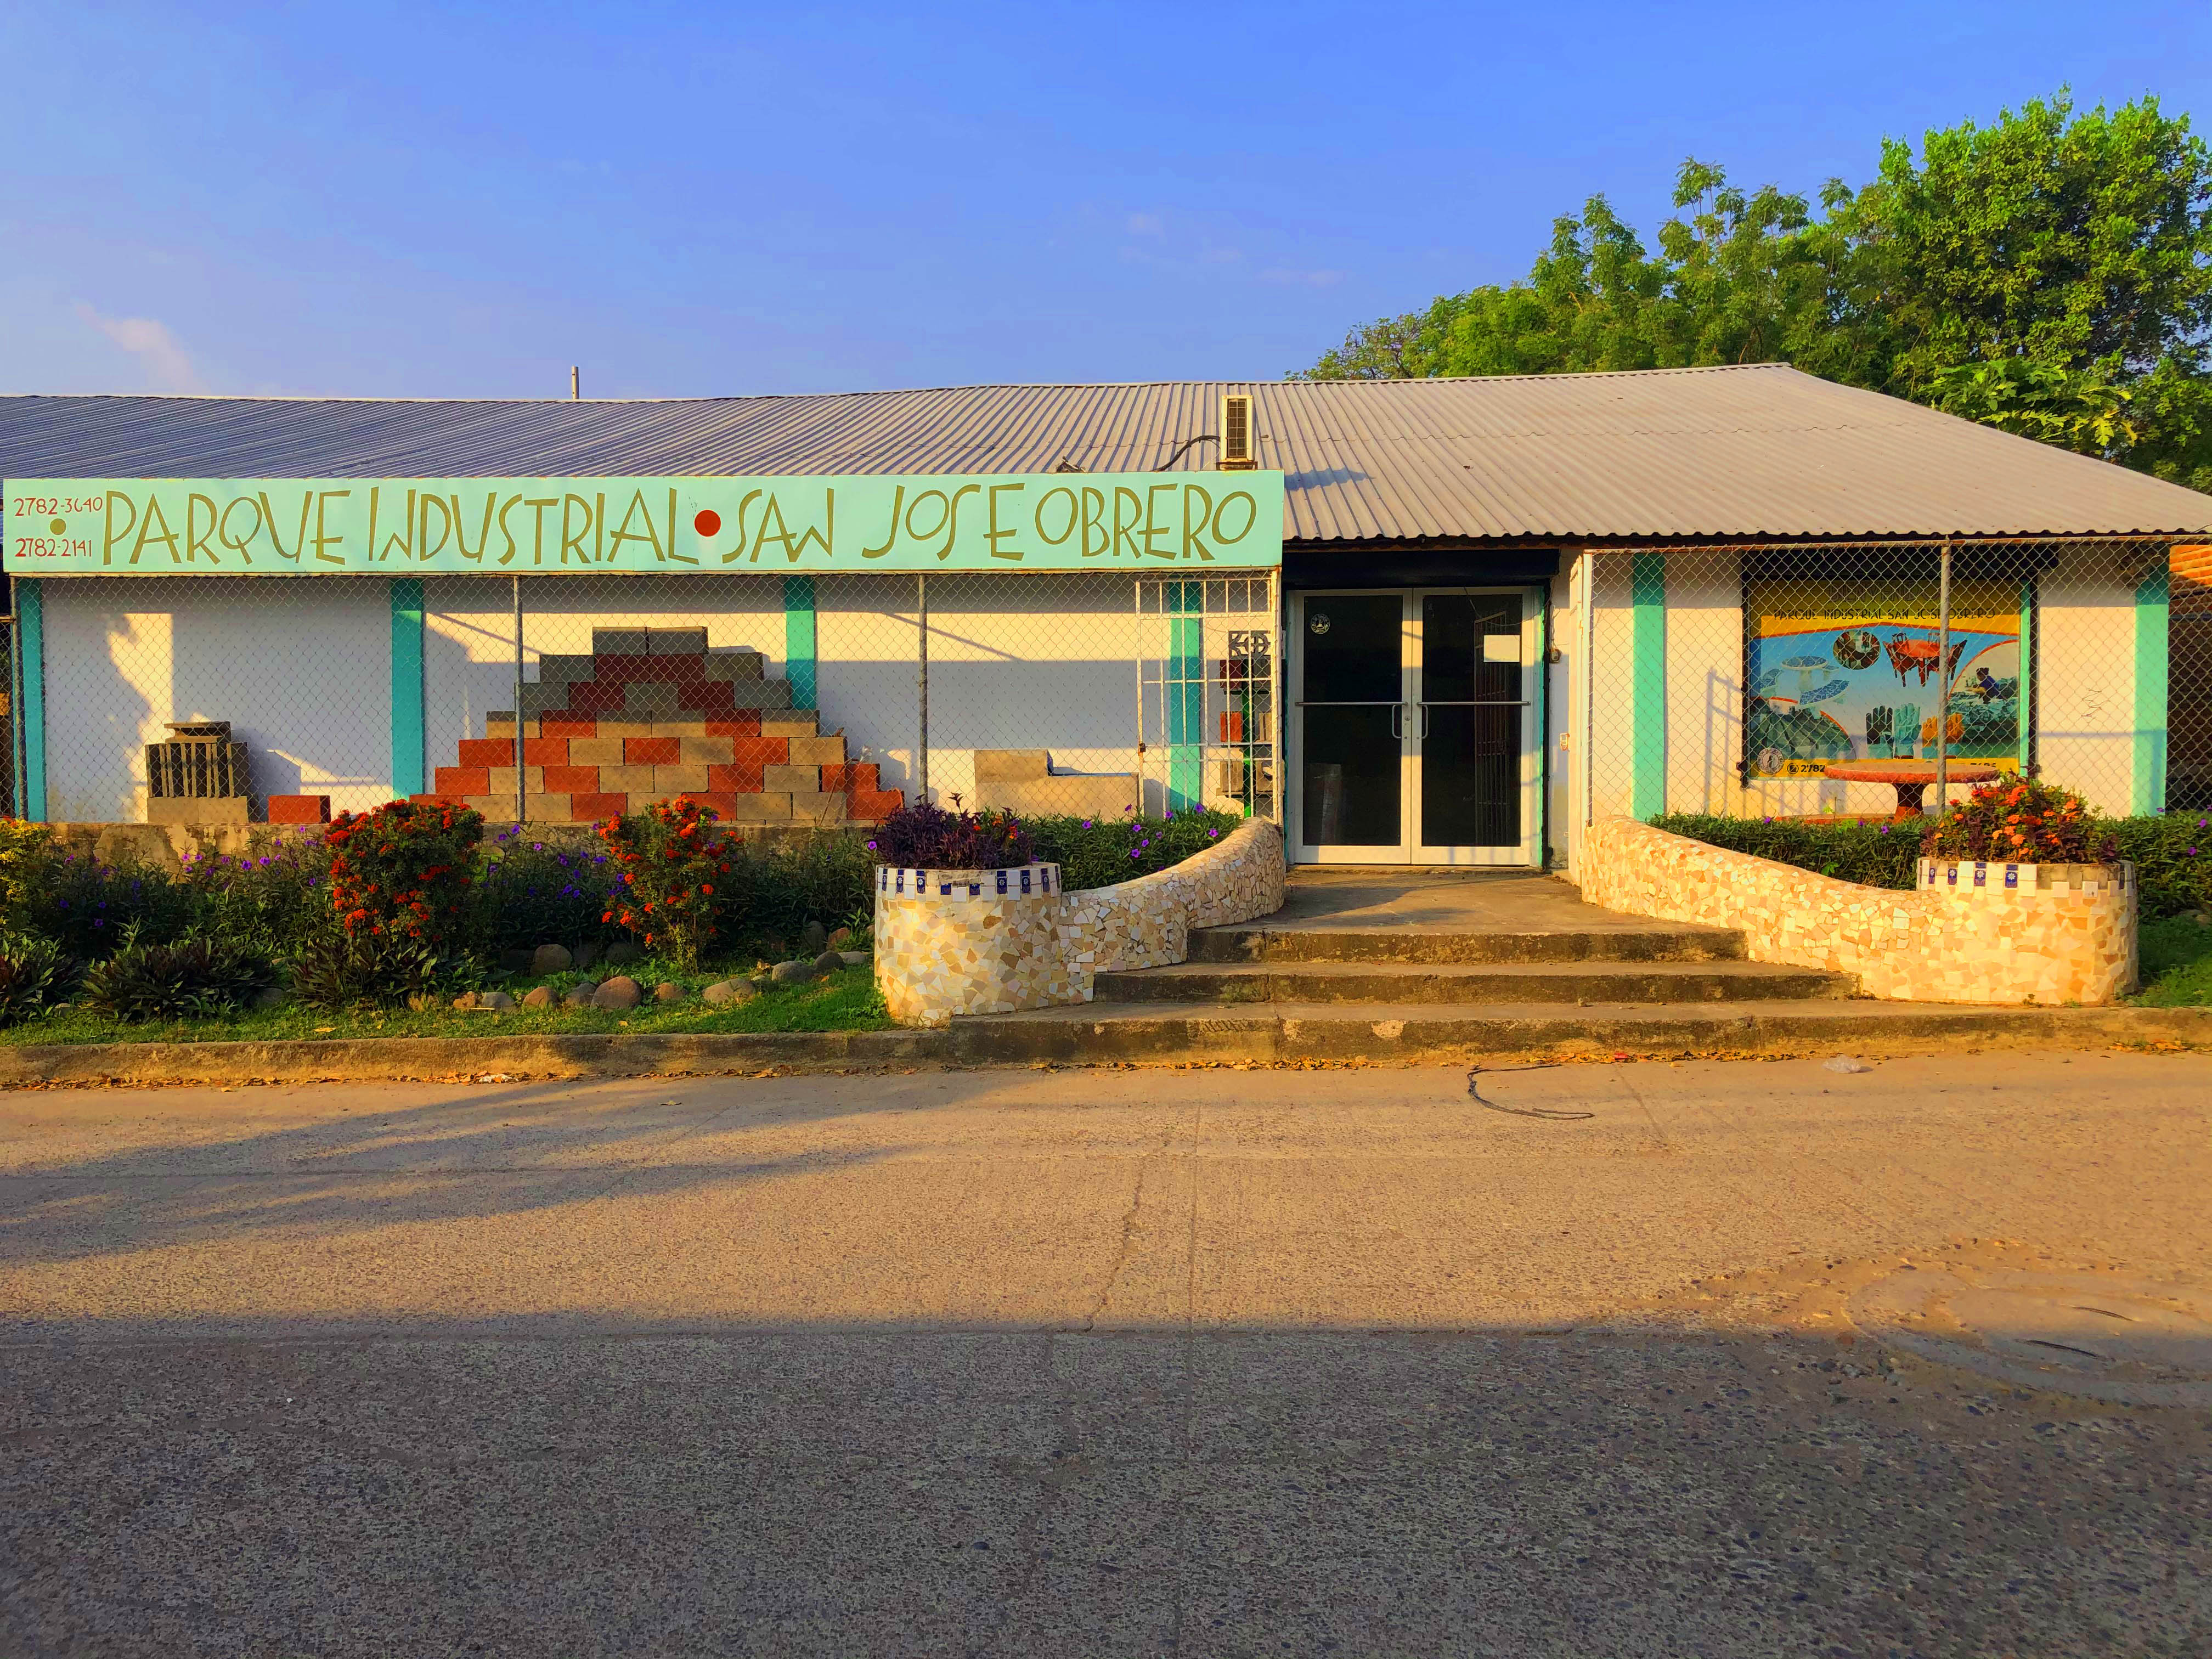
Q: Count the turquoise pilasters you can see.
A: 6